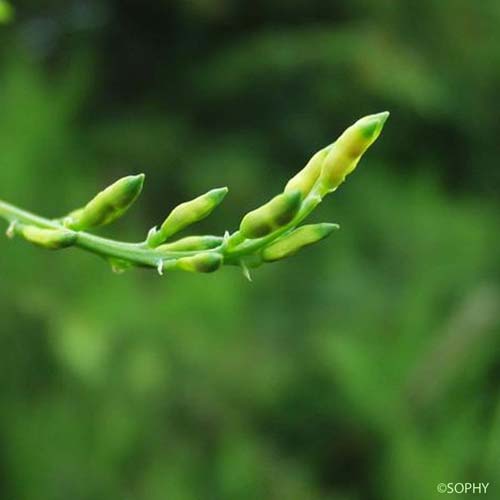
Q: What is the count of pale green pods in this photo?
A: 9